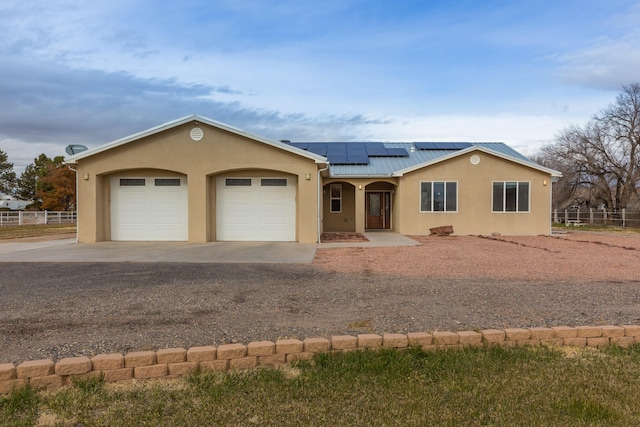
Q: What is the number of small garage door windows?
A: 4